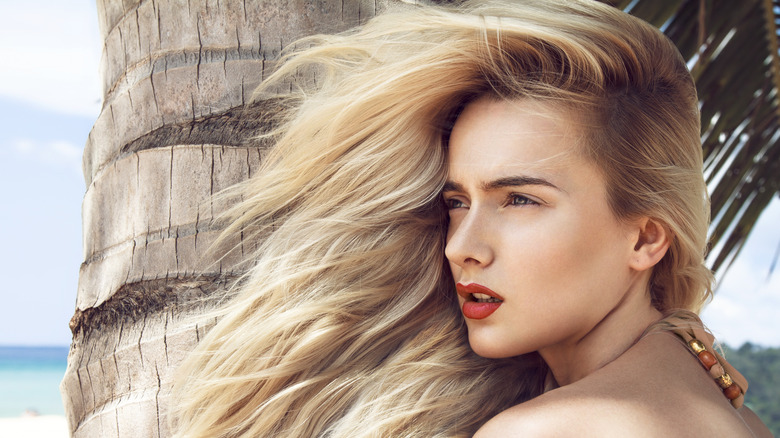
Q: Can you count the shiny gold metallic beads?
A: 2